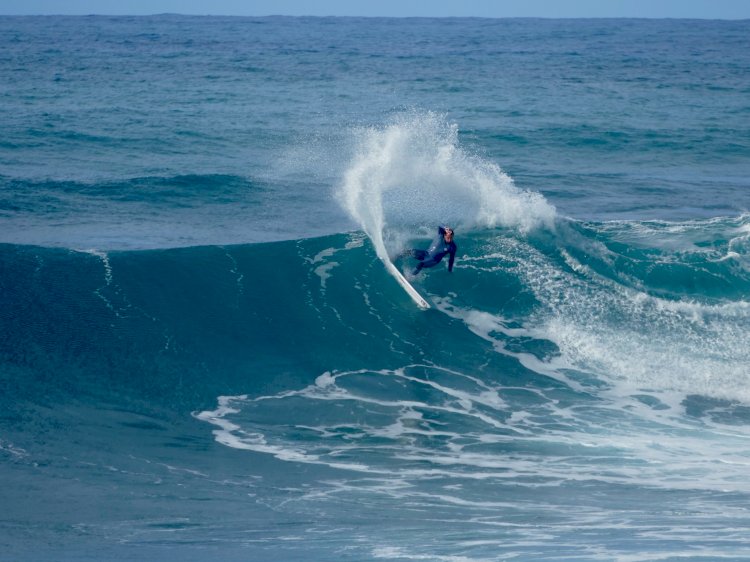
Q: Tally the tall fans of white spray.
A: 1